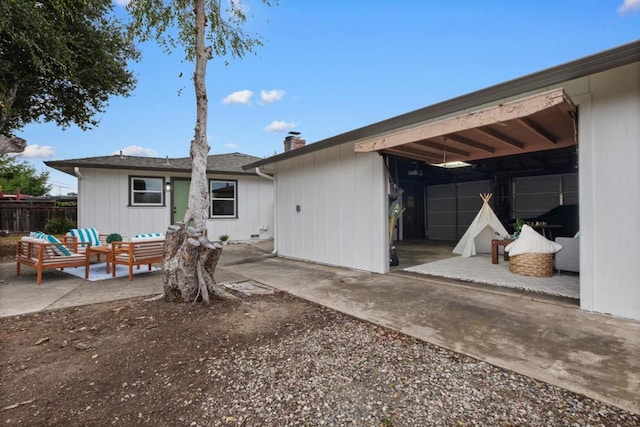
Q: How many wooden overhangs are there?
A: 1